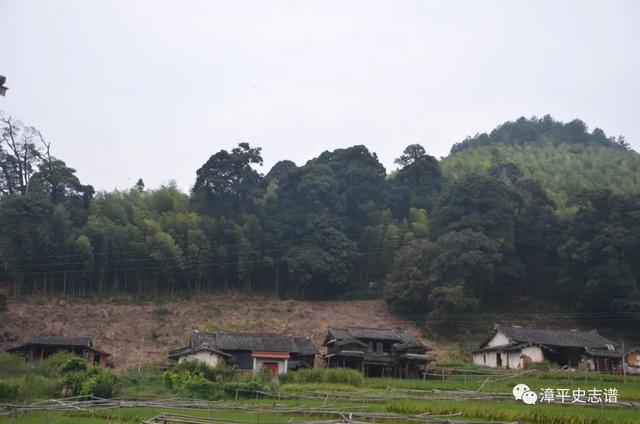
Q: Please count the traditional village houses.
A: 4